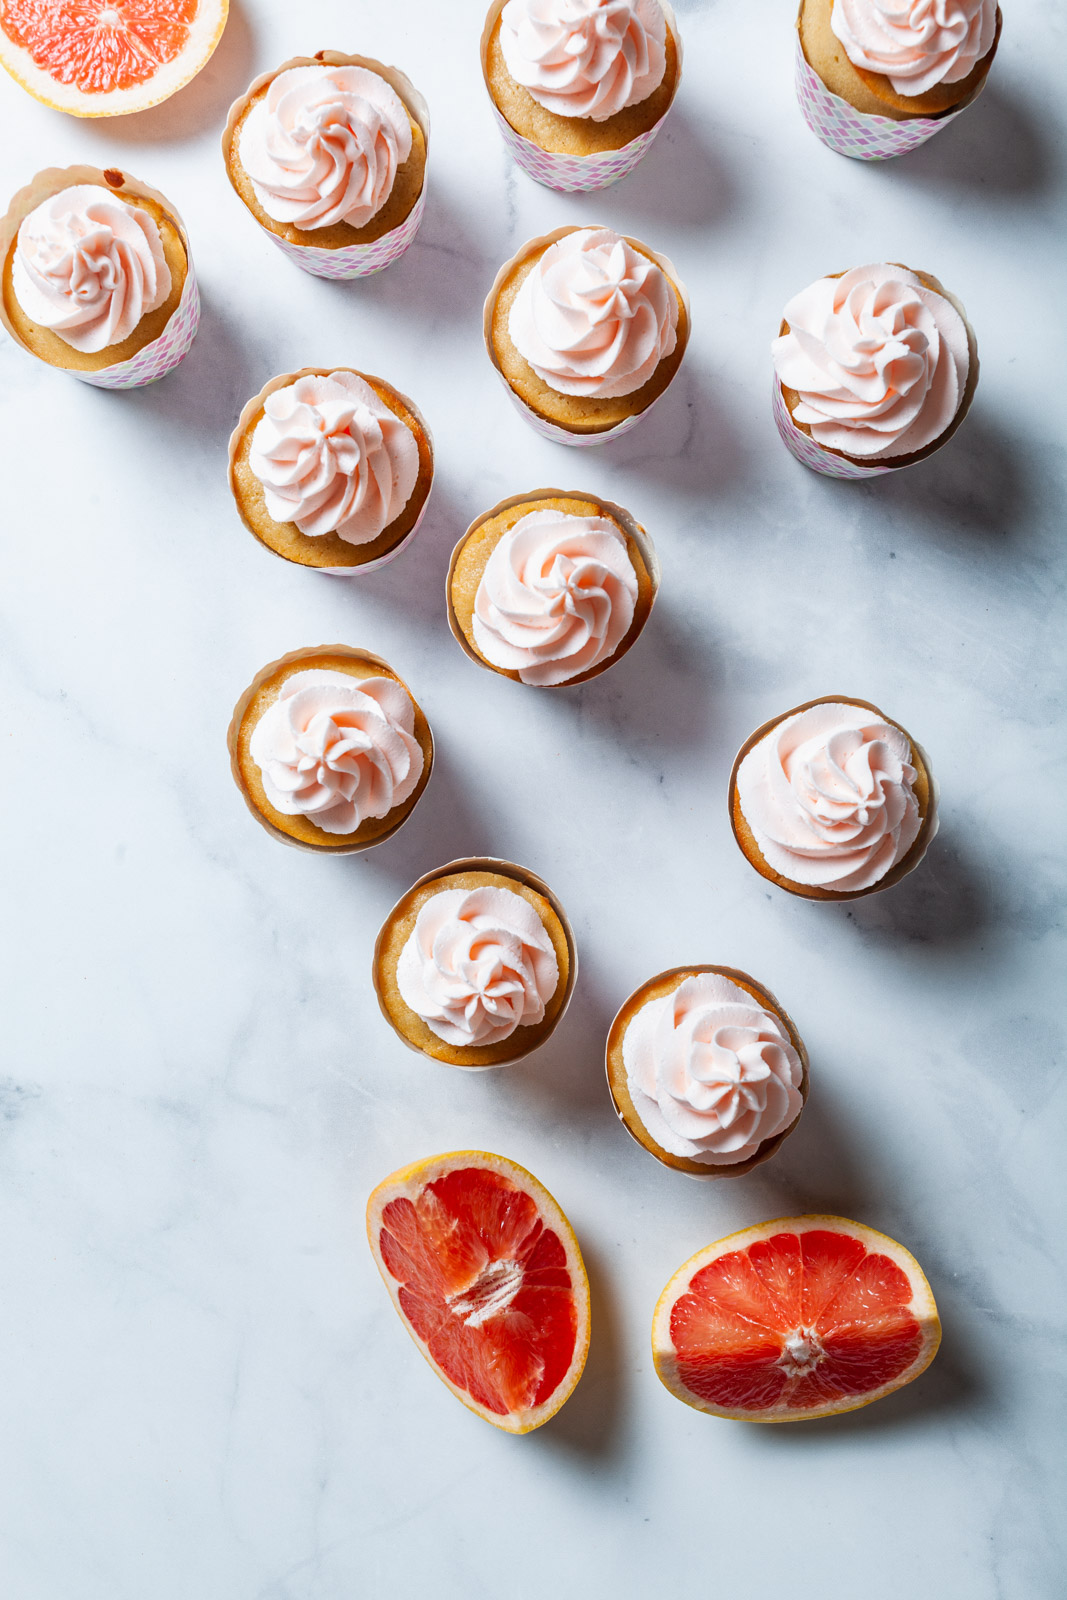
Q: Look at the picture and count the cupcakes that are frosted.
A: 12